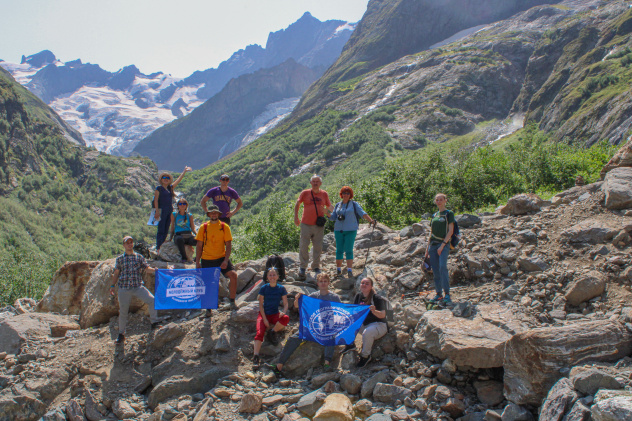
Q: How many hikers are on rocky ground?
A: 11